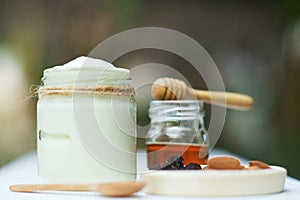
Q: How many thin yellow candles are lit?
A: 0